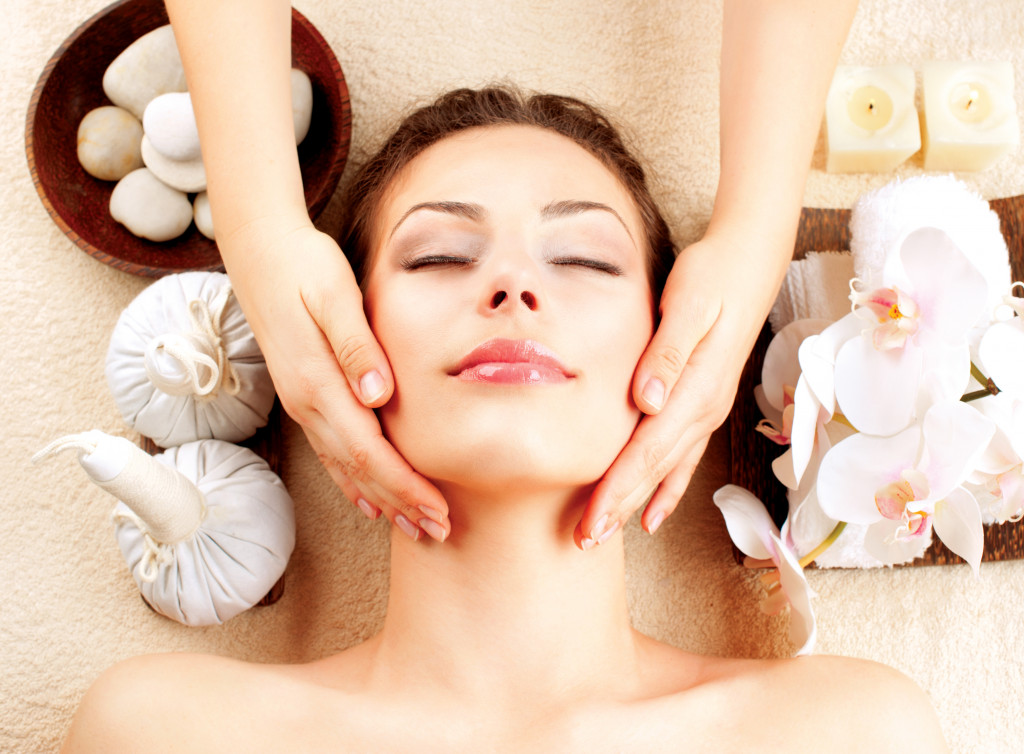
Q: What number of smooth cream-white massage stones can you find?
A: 7